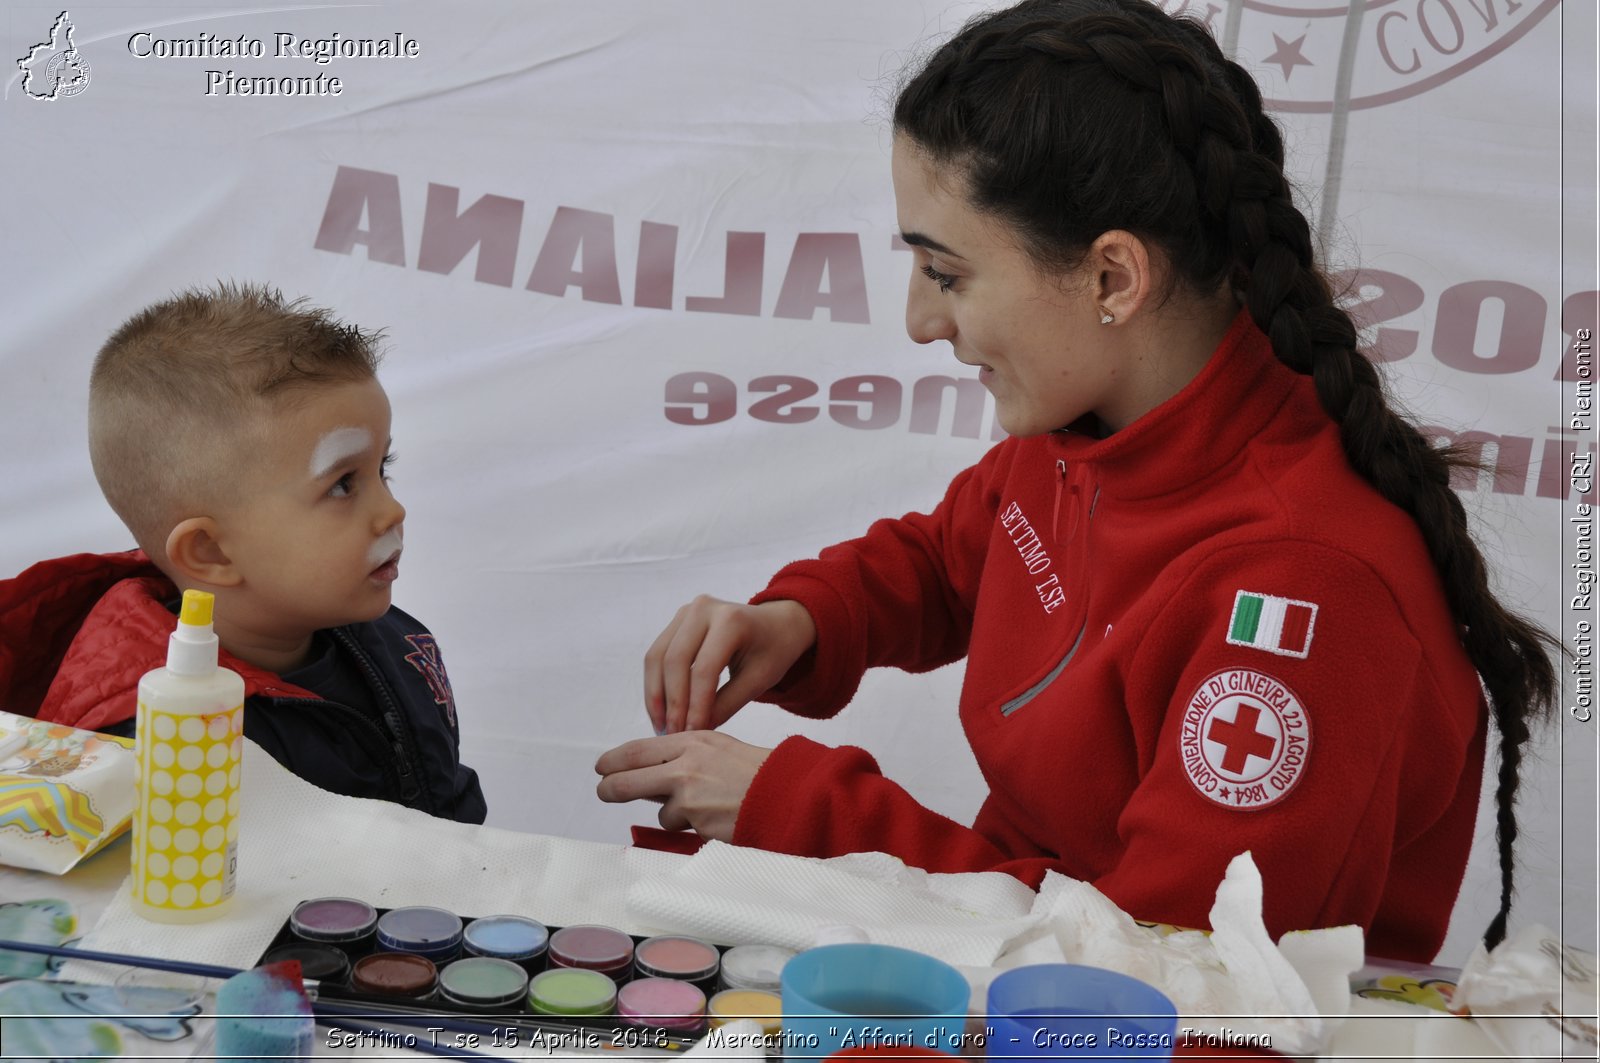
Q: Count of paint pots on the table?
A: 12